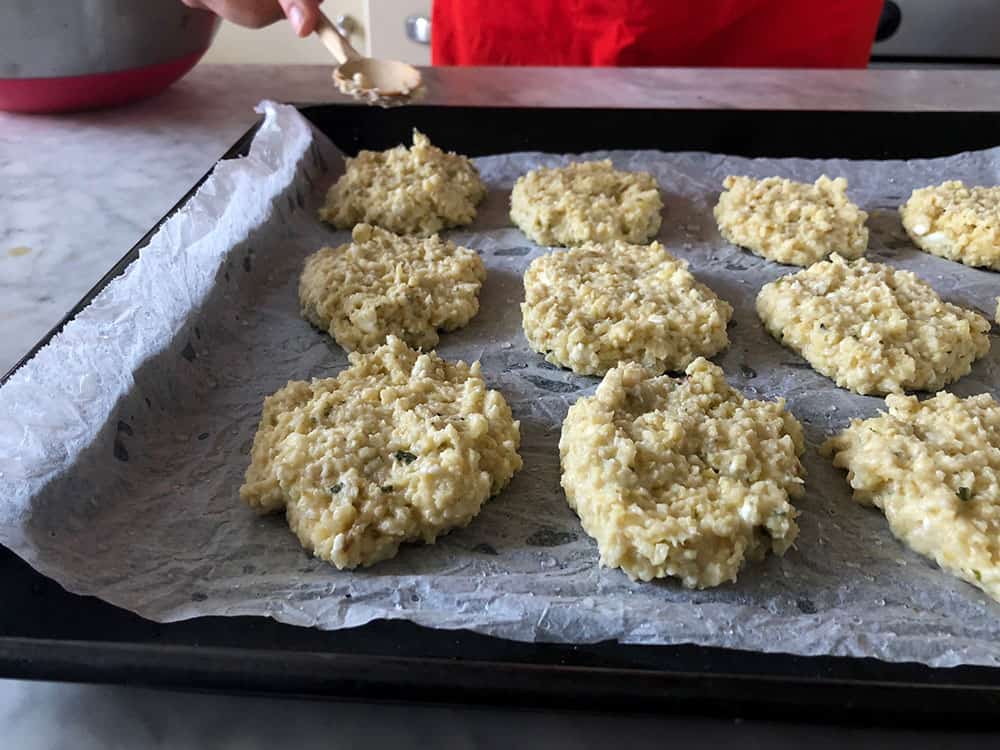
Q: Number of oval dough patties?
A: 10